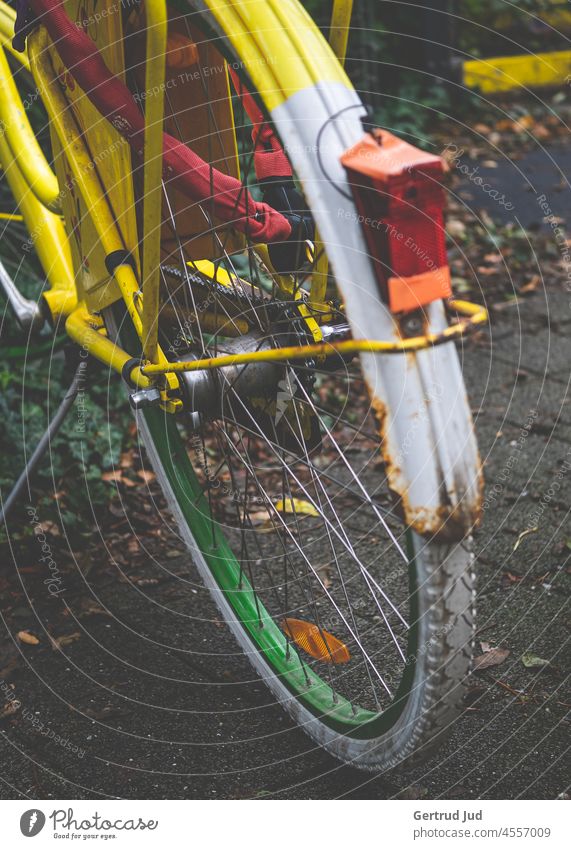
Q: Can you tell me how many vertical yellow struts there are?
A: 2